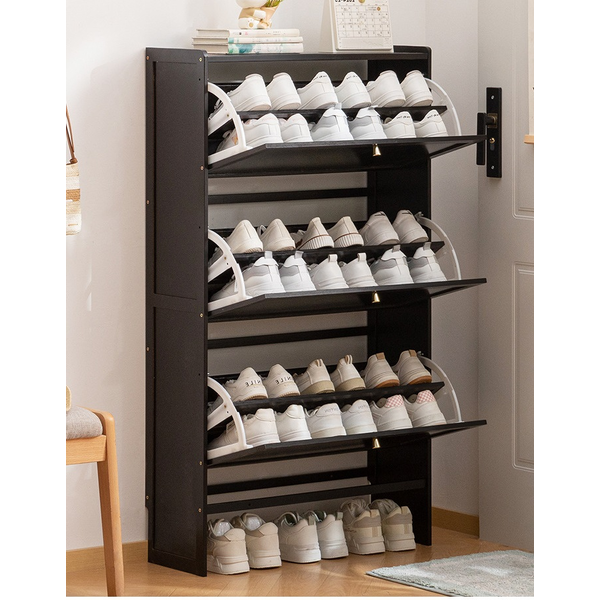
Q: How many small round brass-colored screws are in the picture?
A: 9